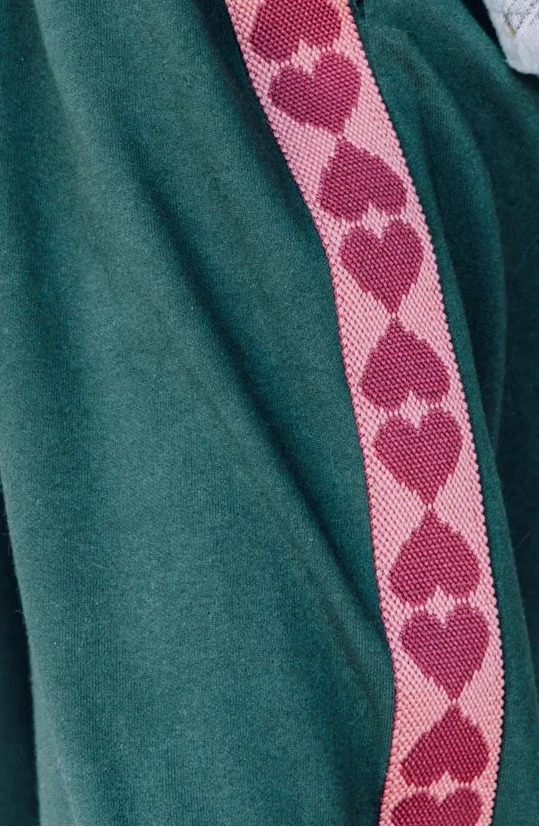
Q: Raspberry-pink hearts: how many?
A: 10